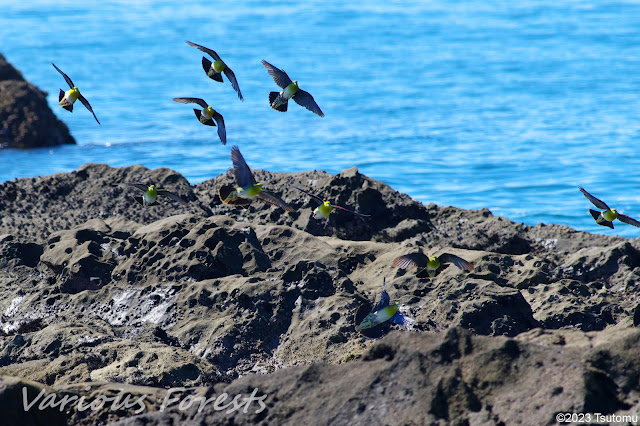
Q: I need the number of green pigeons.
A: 10